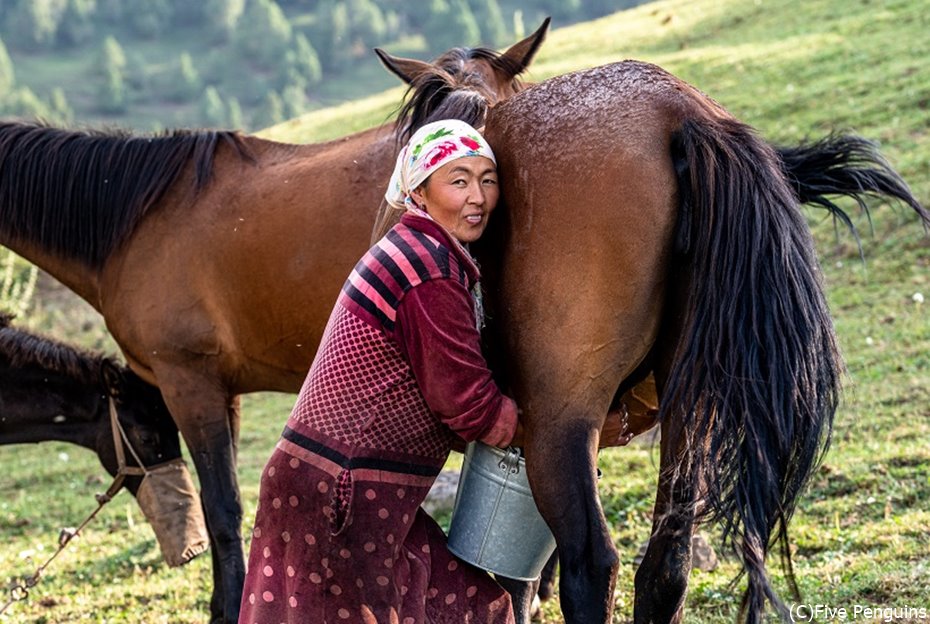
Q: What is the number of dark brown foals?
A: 1